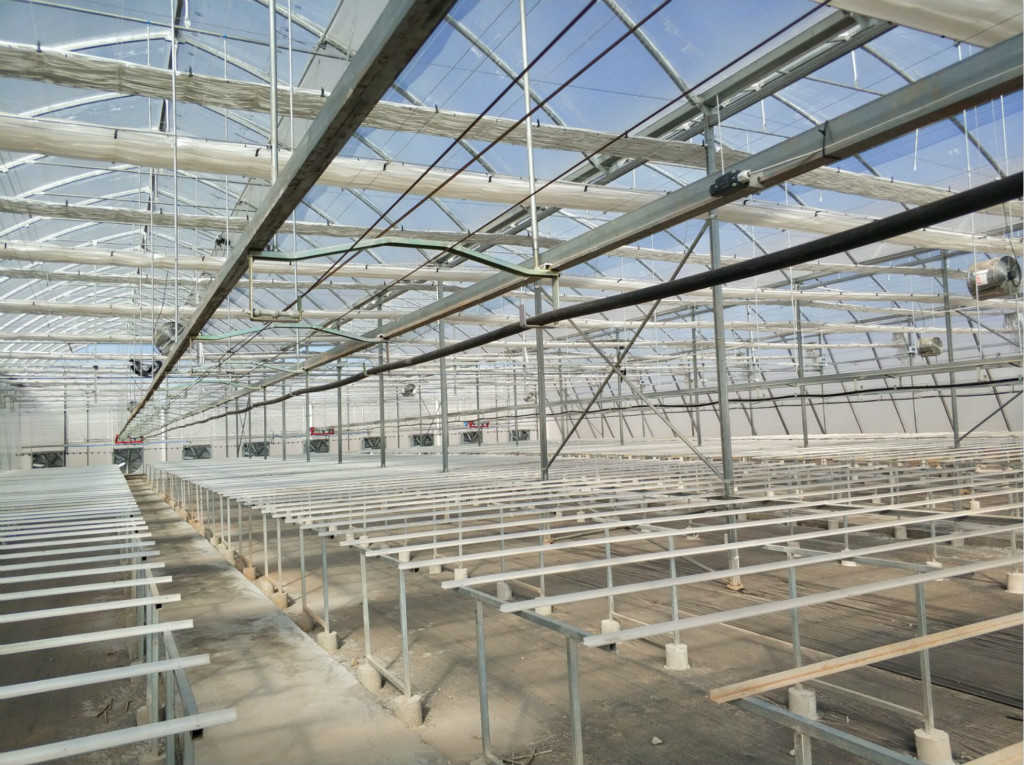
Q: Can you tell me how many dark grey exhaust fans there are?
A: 9